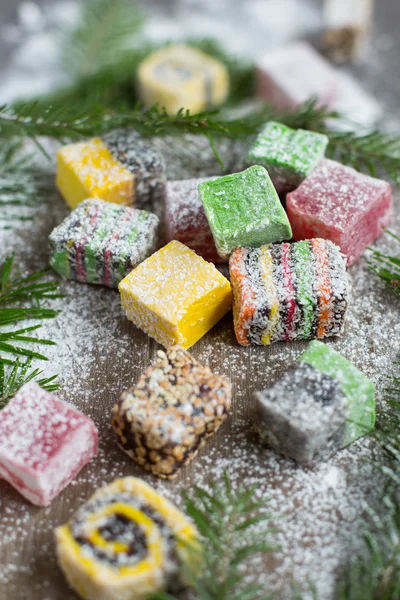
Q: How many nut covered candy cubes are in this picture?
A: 1